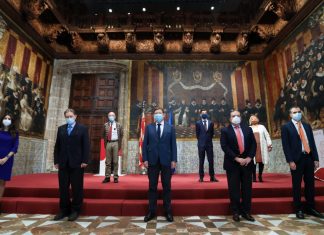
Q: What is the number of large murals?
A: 3